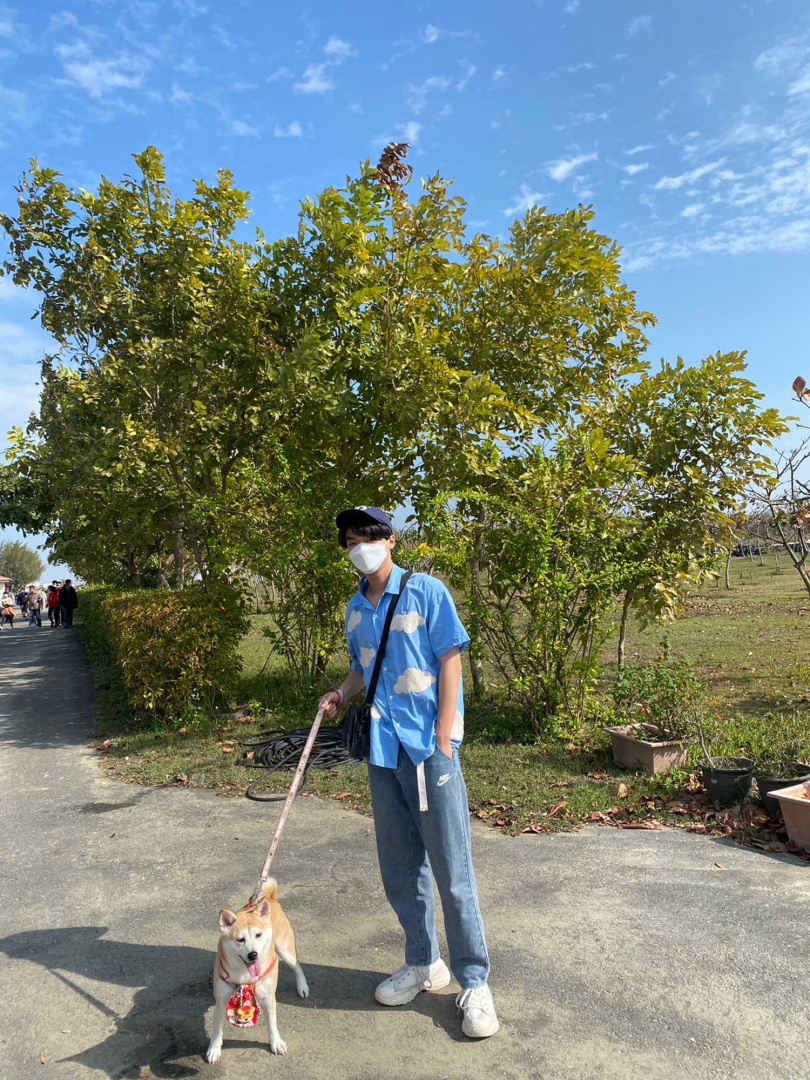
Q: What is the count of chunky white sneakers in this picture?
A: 2